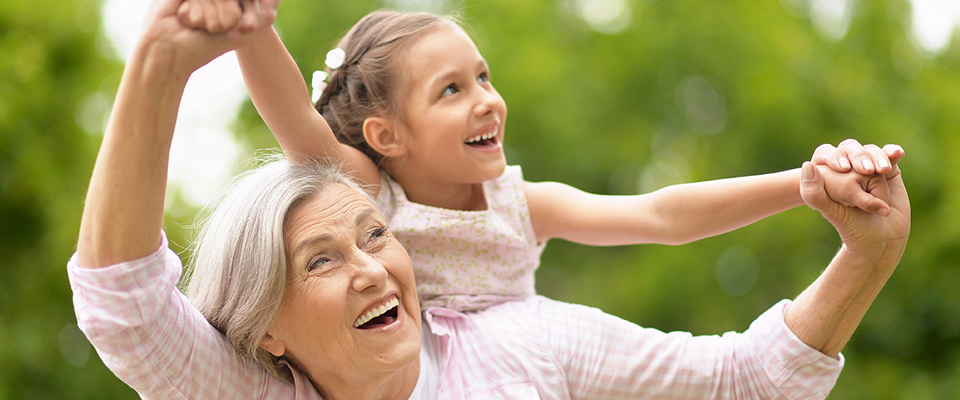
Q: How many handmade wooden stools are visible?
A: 0